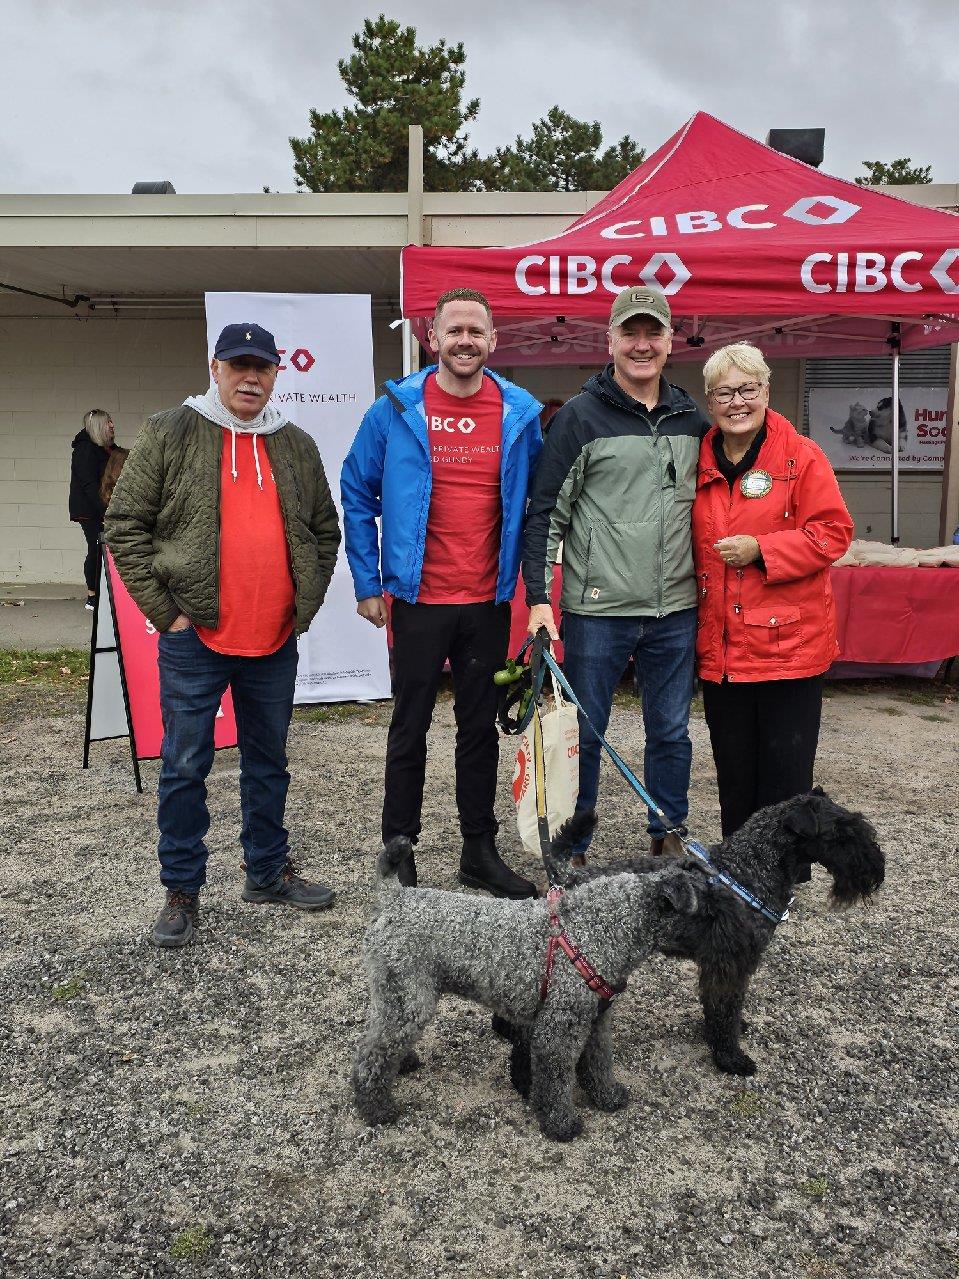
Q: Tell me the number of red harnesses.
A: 1